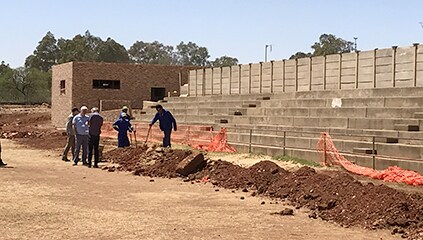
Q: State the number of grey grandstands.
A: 1